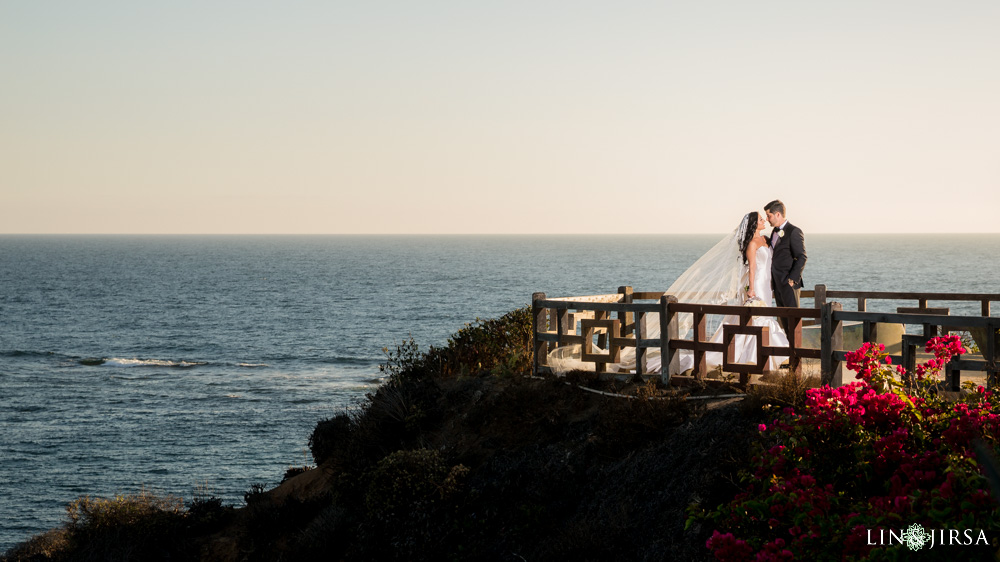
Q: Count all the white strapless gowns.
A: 1